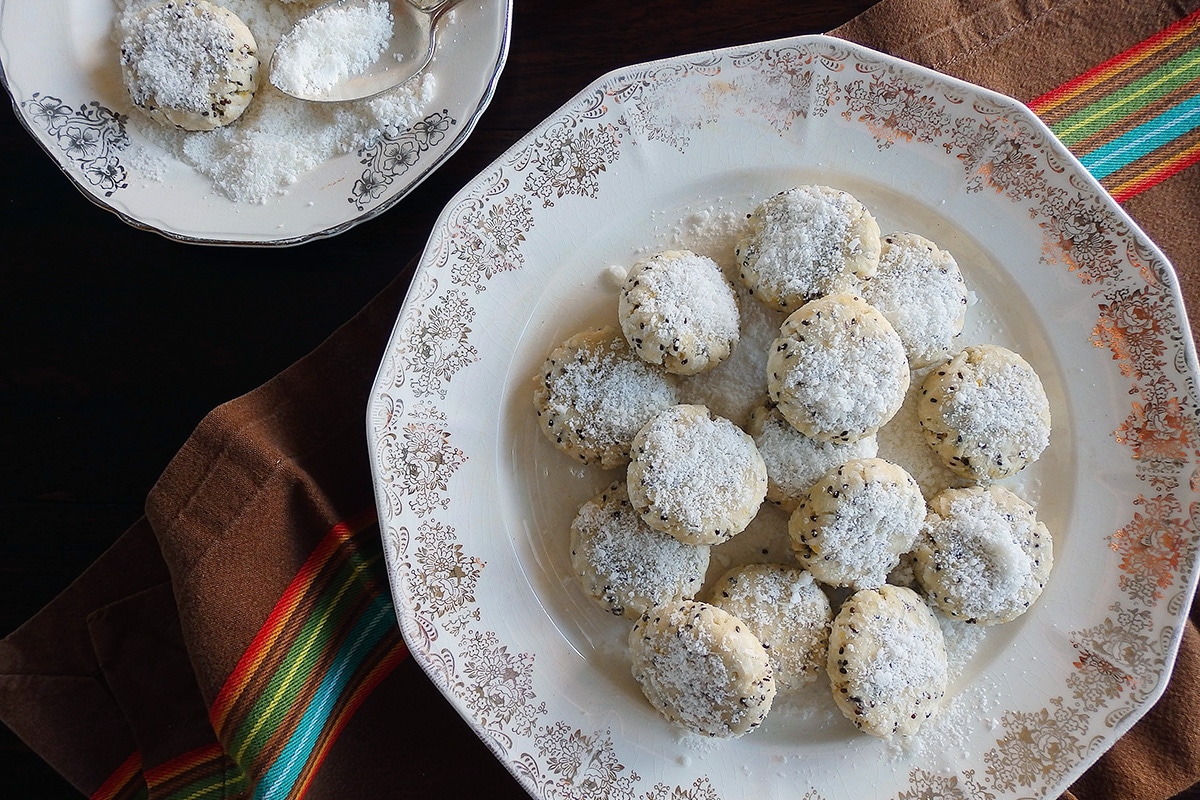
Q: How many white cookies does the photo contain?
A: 15